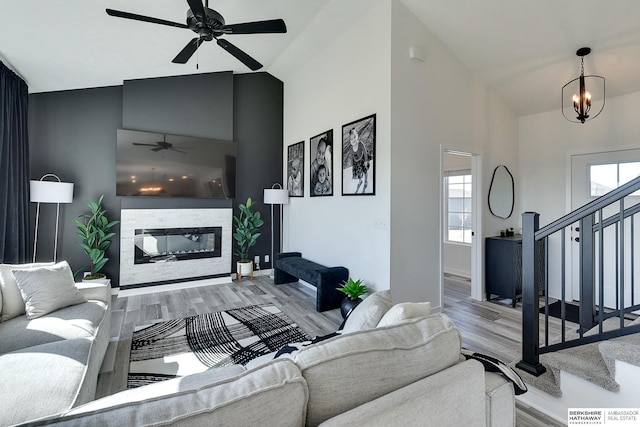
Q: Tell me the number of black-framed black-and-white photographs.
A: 3